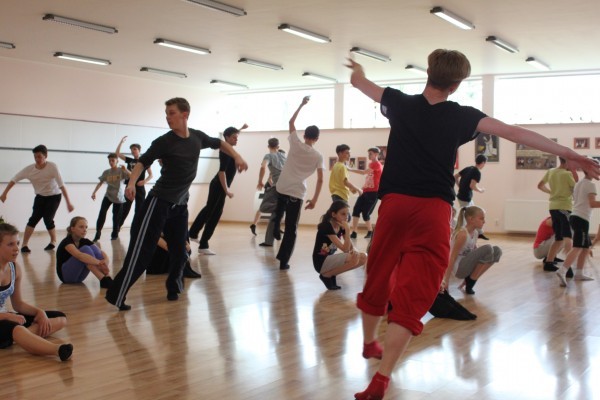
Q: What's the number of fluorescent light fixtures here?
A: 15